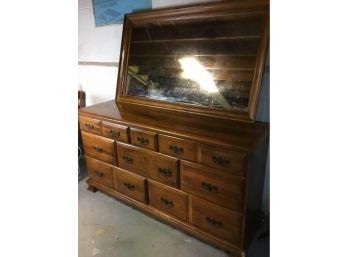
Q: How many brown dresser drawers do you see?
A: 12